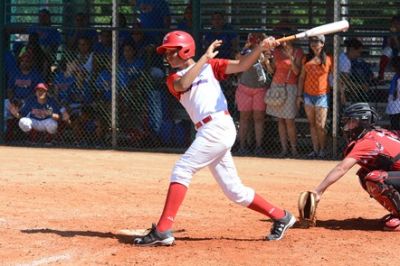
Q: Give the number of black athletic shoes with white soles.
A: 2